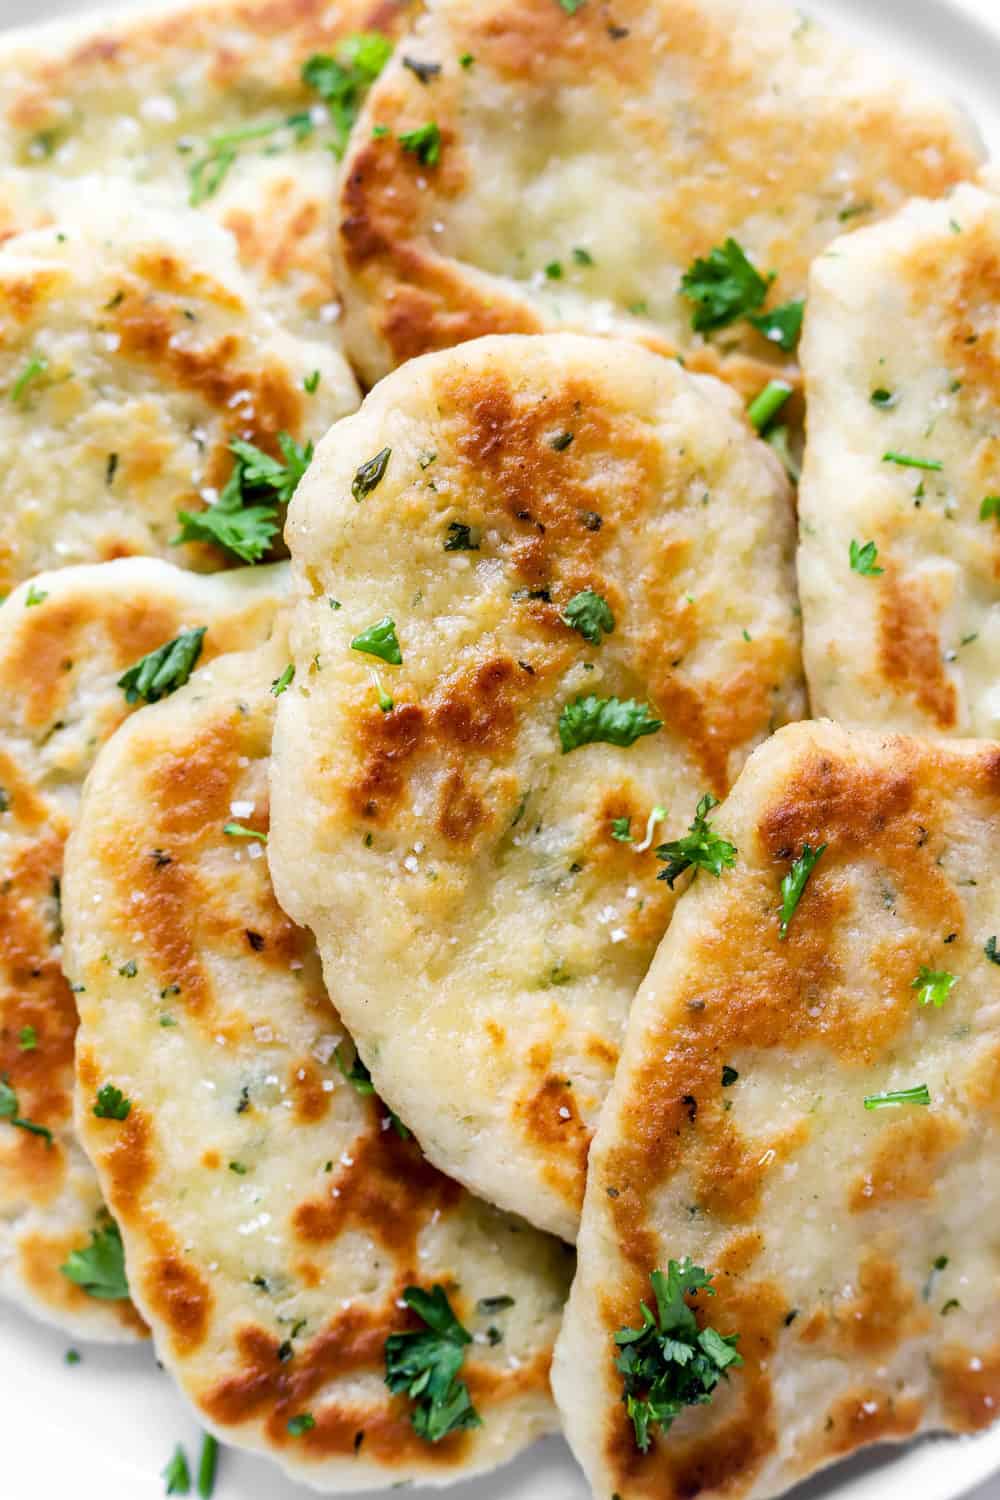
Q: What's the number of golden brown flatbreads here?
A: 8